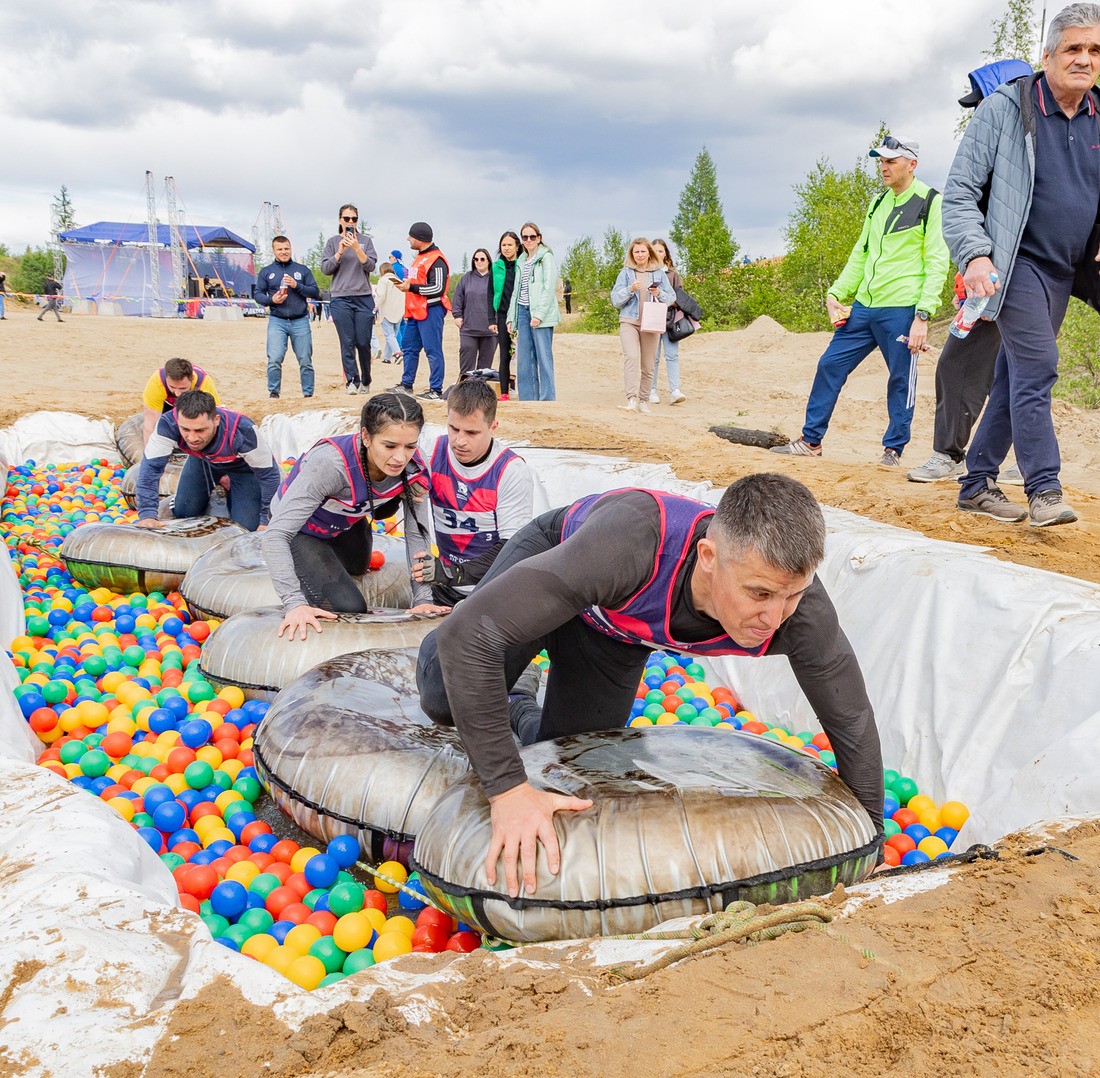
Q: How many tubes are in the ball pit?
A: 7